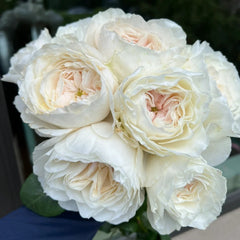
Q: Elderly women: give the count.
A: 0